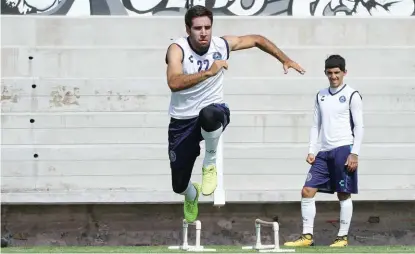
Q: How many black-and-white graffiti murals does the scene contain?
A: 1